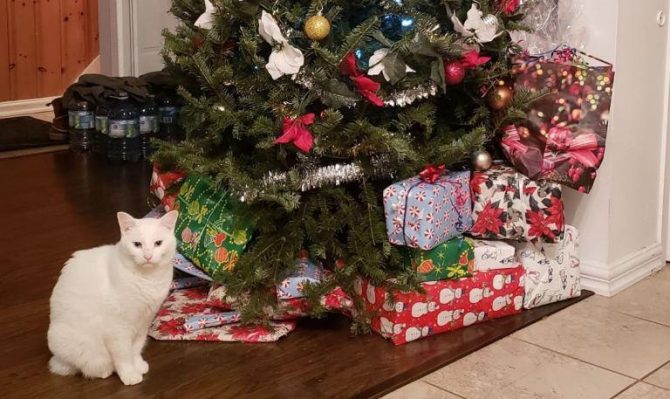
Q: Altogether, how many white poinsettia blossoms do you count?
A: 4